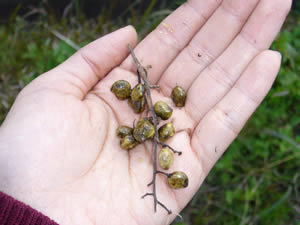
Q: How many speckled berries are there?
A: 11